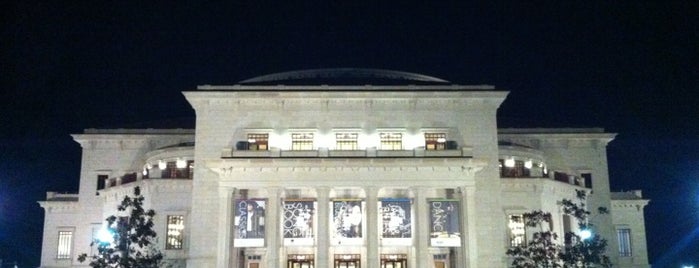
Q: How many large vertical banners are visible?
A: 5